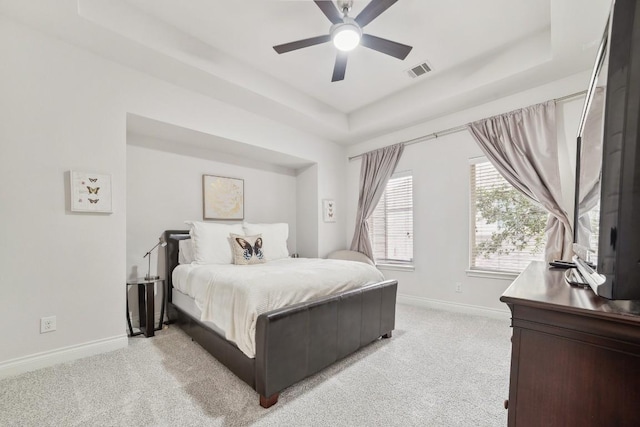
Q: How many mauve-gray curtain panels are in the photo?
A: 2